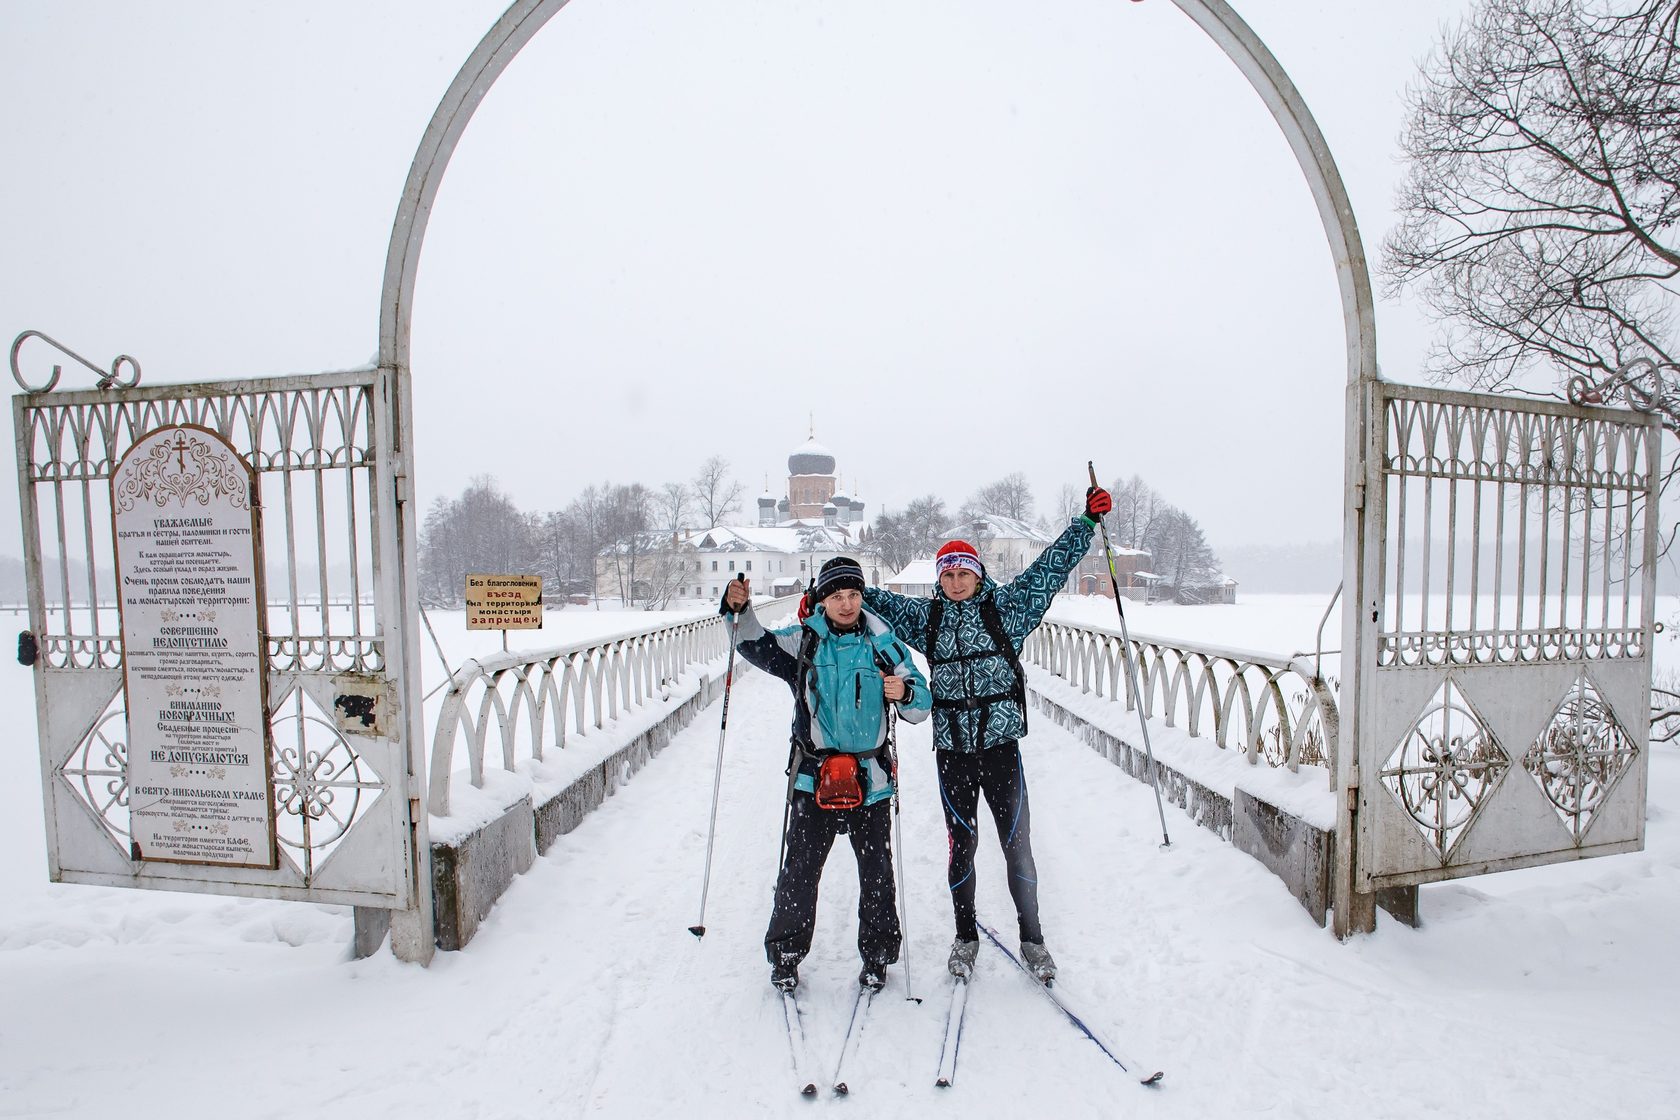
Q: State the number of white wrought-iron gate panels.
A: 2